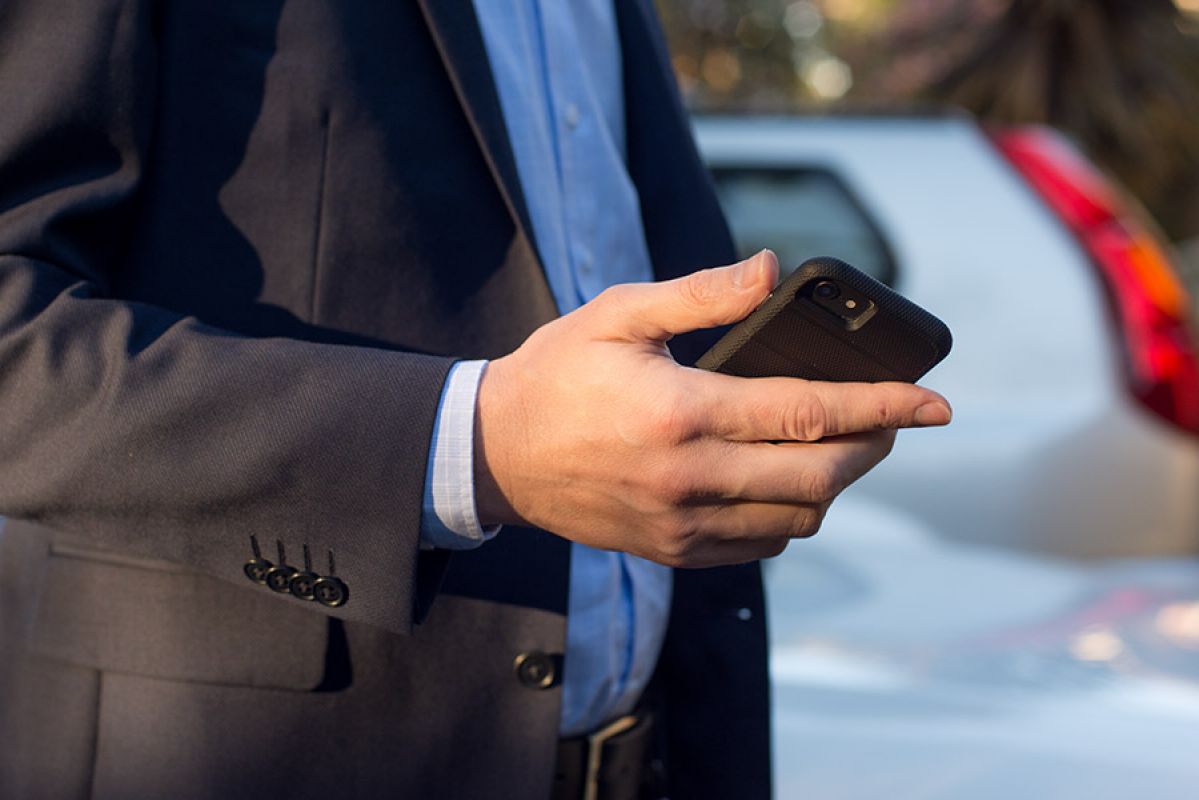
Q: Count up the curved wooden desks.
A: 0